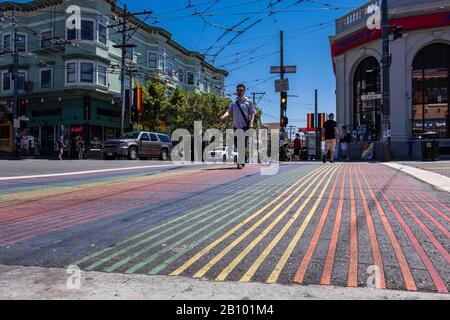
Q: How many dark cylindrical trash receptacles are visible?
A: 1